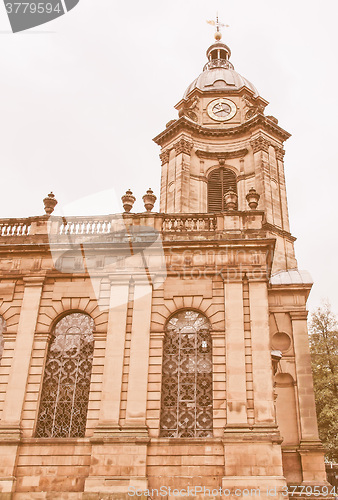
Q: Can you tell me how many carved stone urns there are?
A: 5